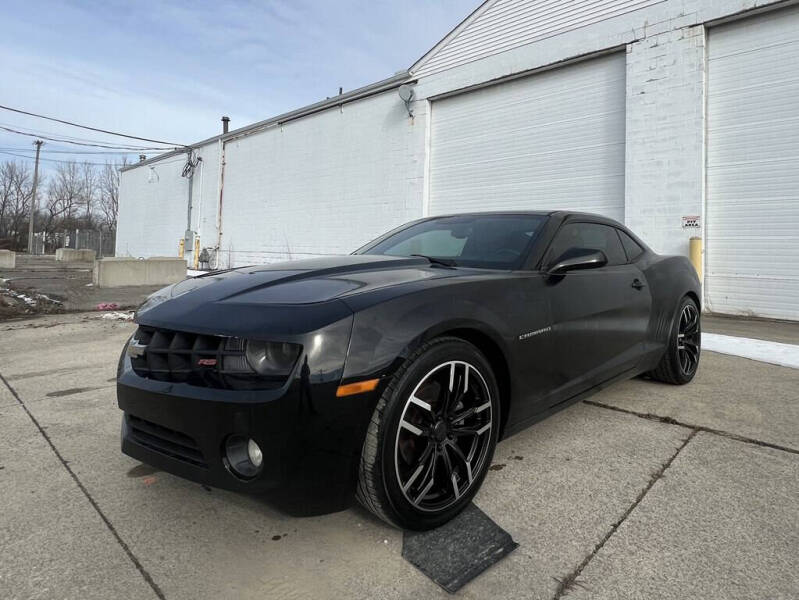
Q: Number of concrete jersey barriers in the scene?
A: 3